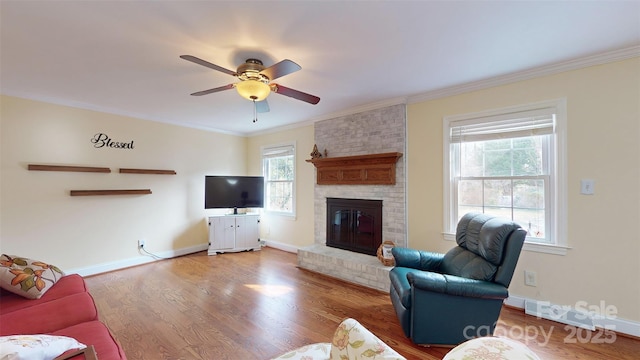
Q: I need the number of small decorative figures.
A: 2